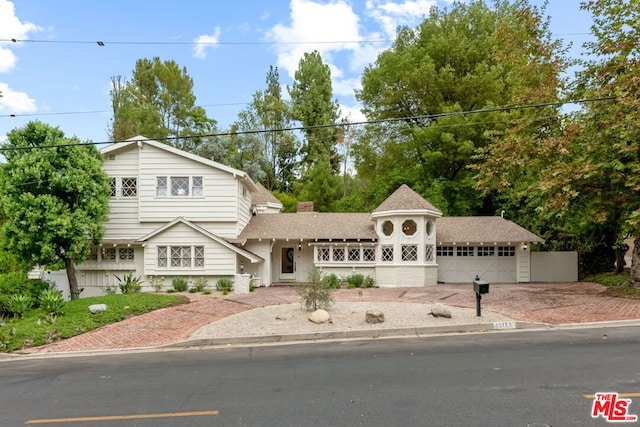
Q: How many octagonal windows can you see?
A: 3